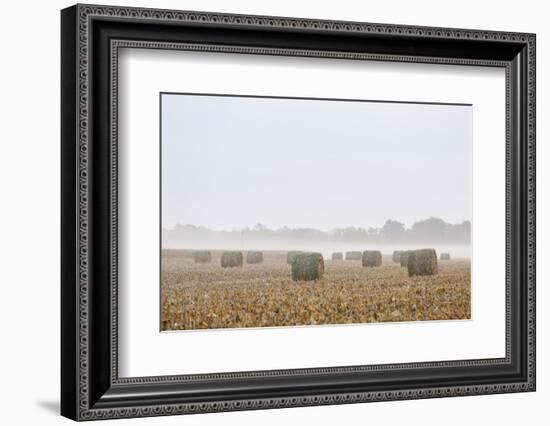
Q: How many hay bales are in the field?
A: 12